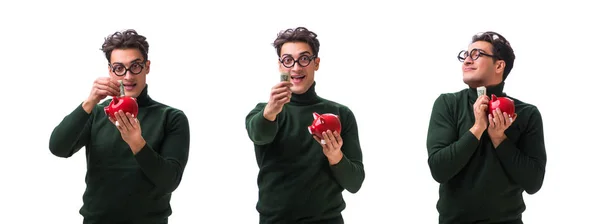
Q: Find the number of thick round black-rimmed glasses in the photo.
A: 3